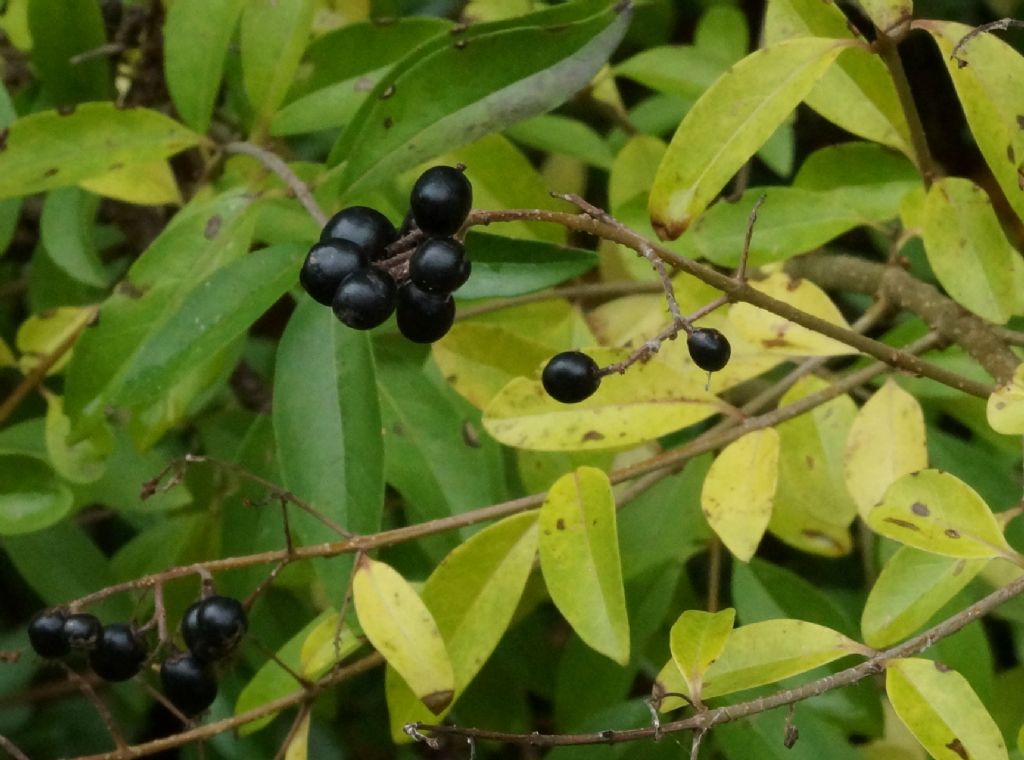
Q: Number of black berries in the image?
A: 15